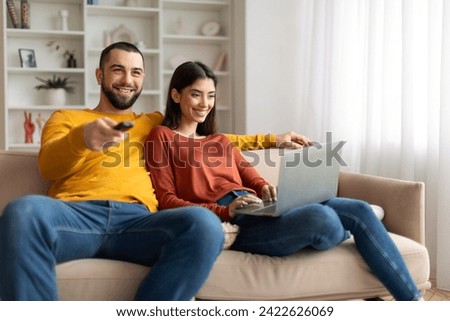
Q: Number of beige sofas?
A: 1